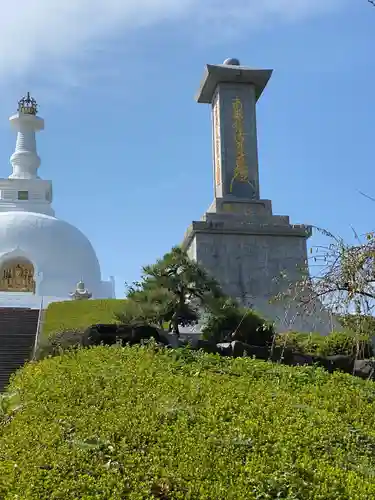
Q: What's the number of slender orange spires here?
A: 0